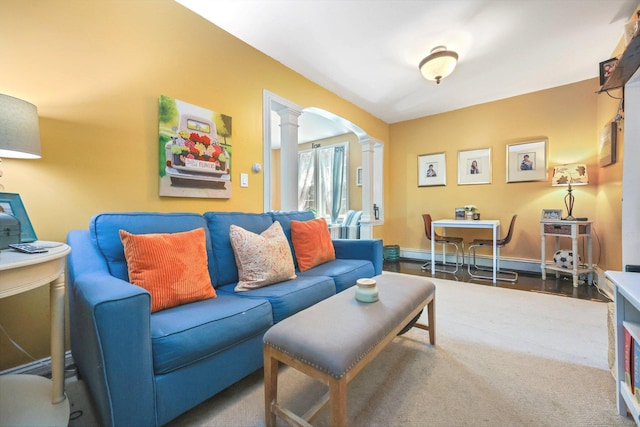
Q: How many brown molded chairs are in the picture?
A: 2